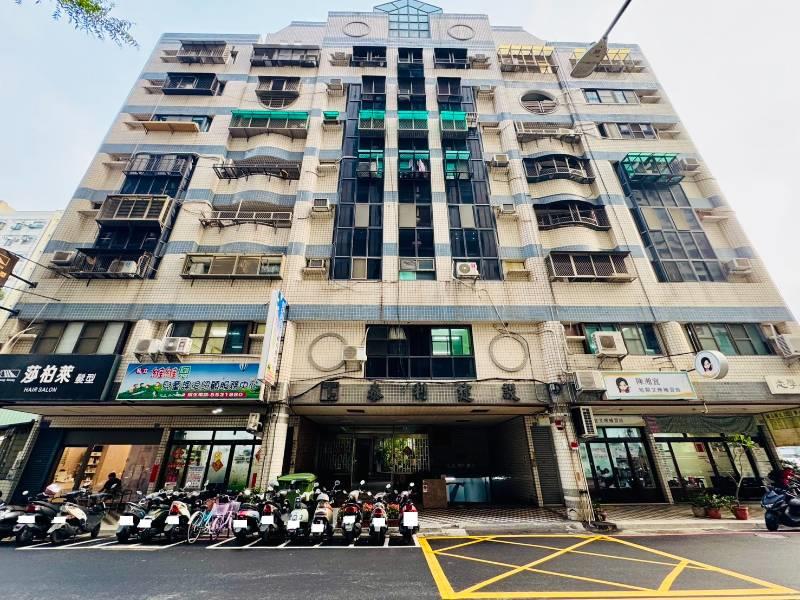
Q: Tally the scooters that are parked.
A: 14